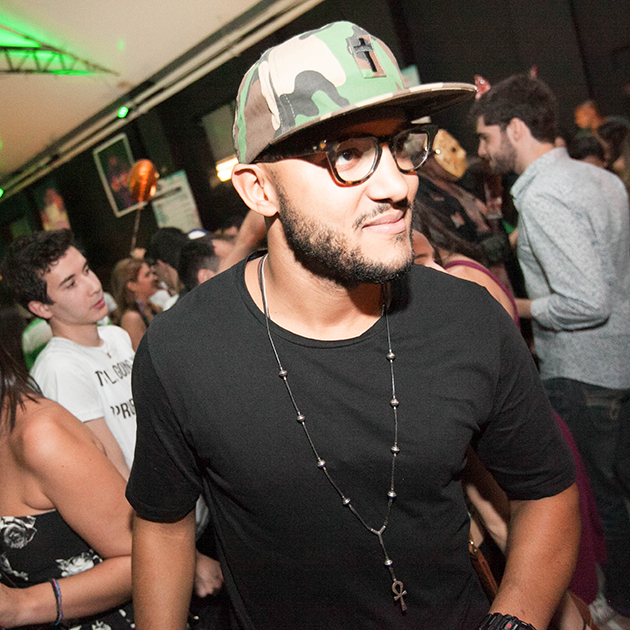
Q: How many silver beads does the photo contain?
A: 9